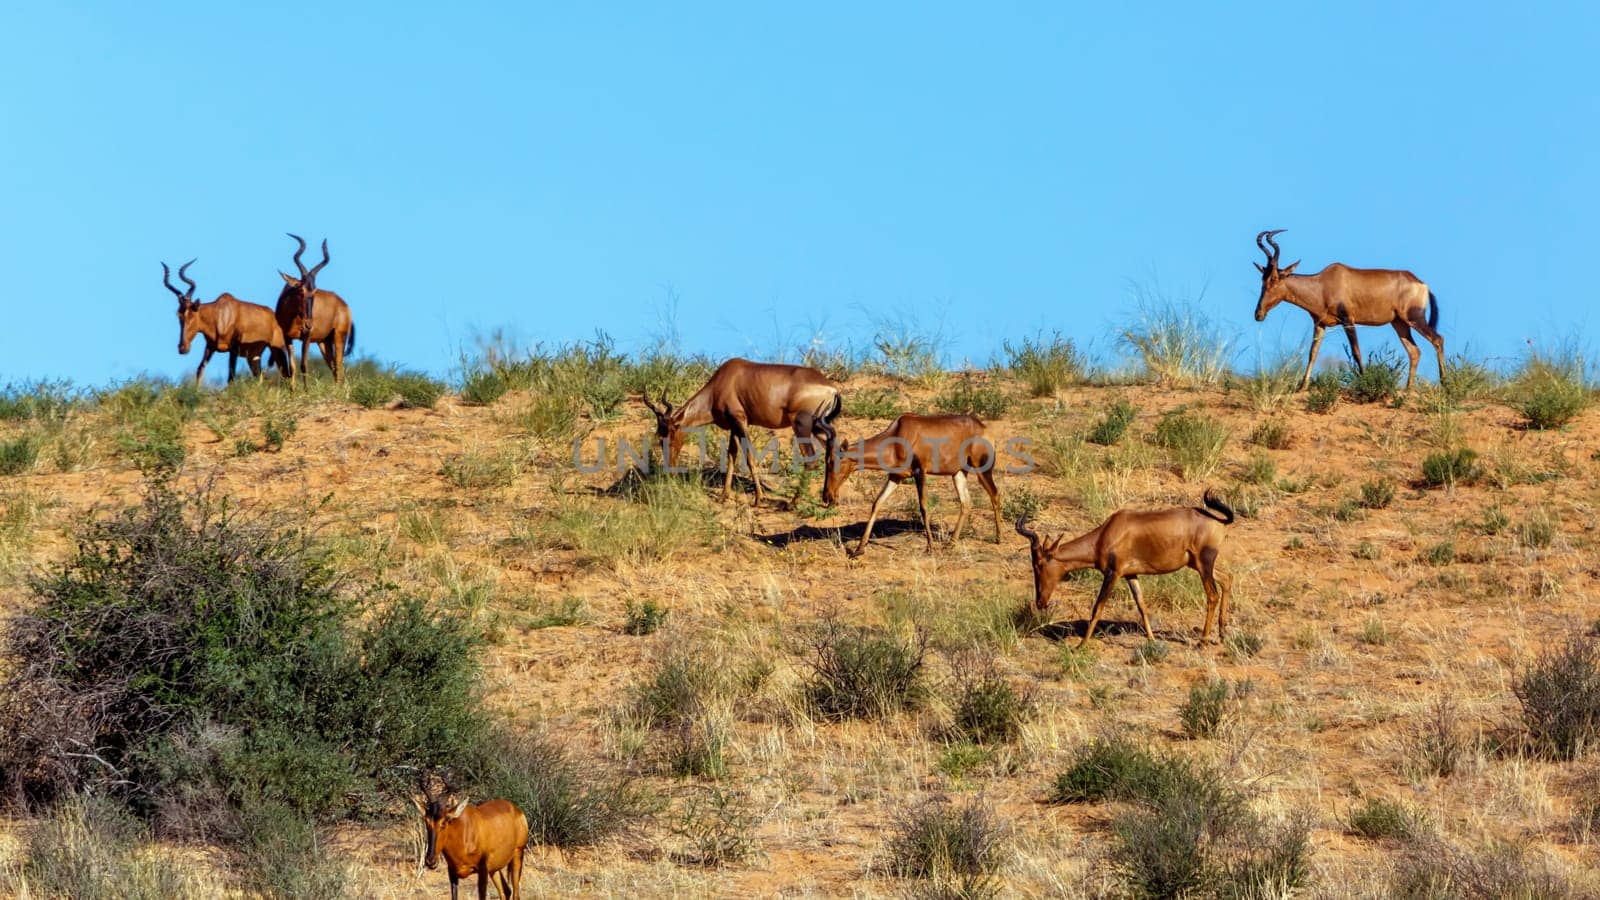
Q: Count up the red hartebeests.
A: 7